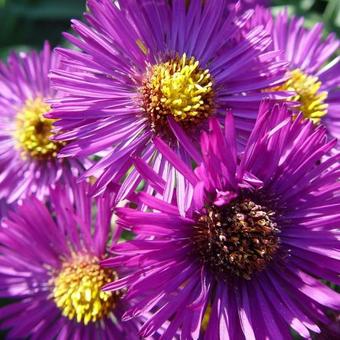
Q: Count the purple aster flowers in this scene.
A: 5